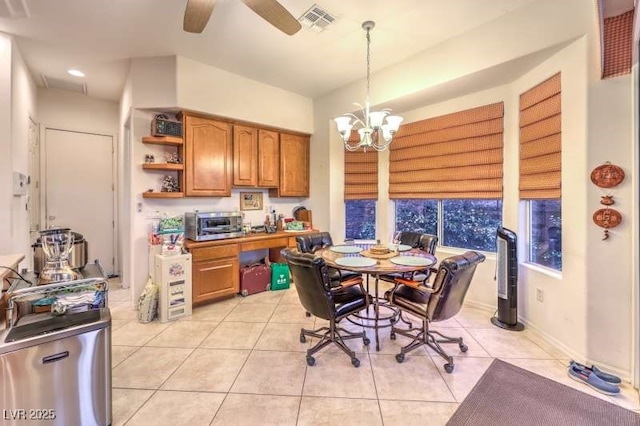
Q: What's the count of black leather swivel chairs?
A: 4